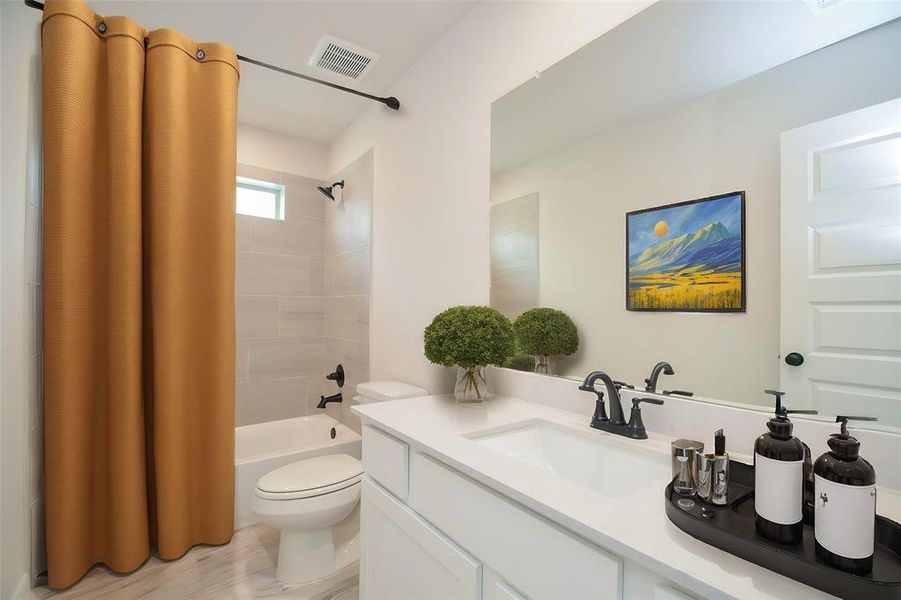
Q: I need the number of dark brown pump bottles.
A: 2